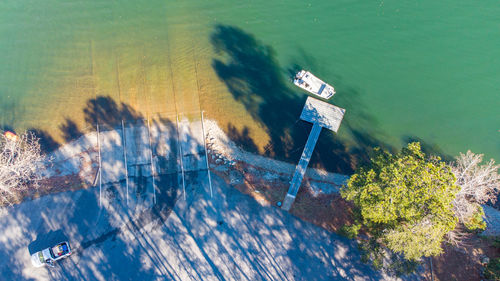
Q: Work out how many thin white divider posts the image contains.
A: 5